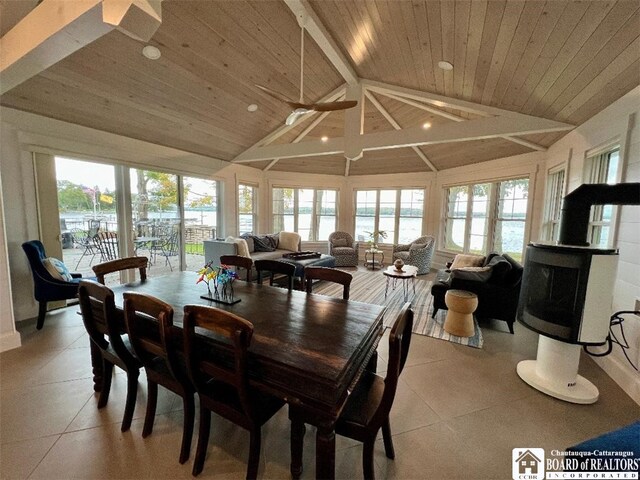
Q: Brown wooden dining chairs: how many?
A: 8